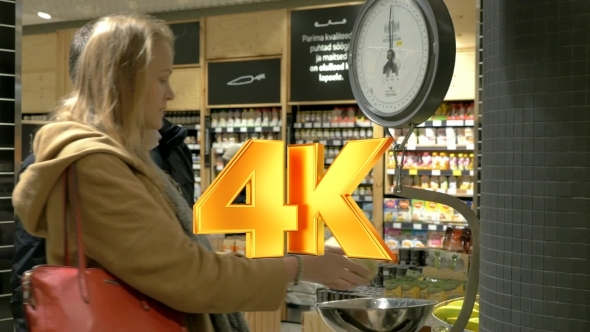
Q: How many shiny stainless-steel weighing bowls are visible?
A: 1